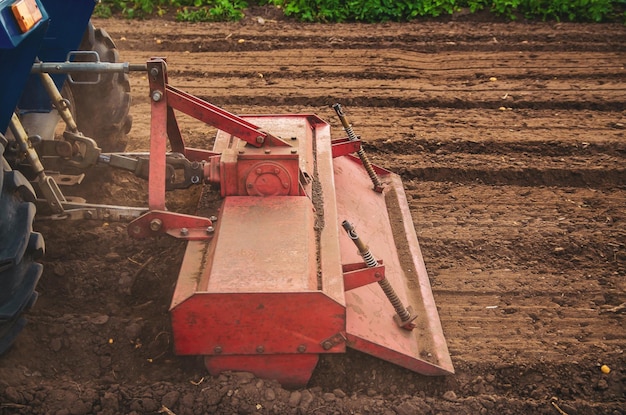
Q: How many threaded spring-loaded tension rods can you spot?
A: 2